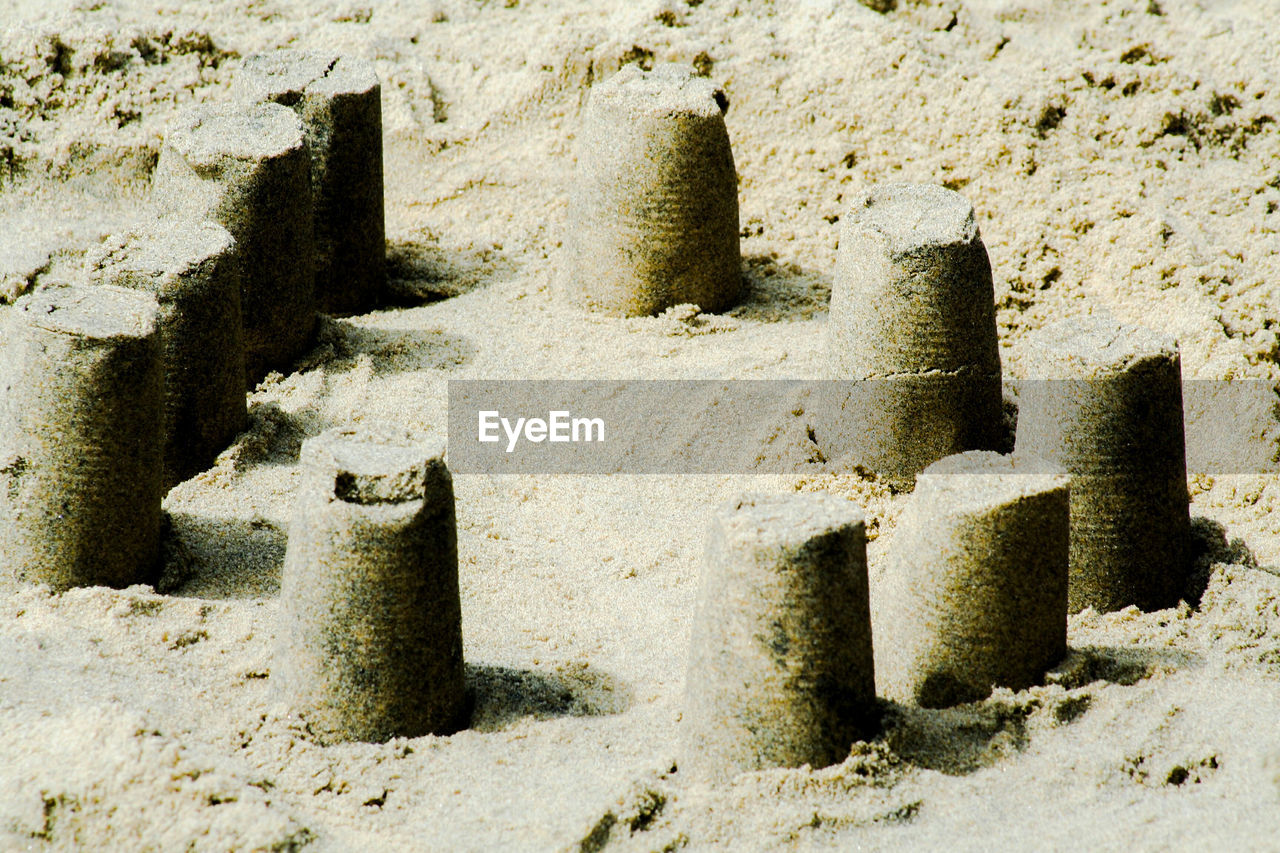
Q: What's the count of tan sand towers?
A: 10